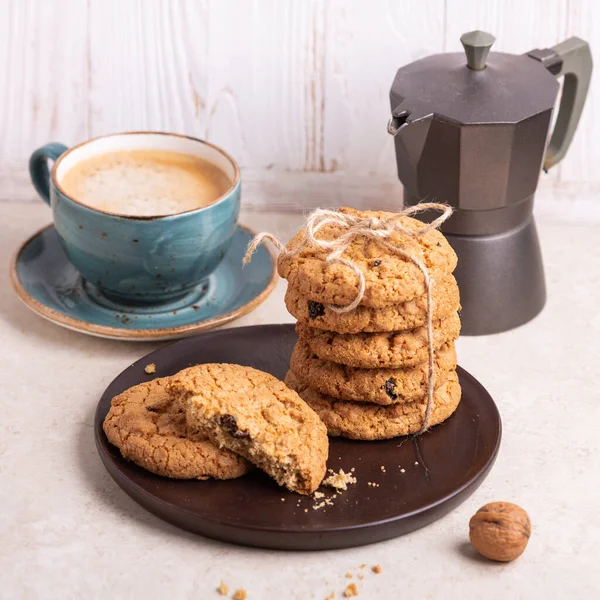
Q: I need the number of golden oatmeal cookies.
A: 7